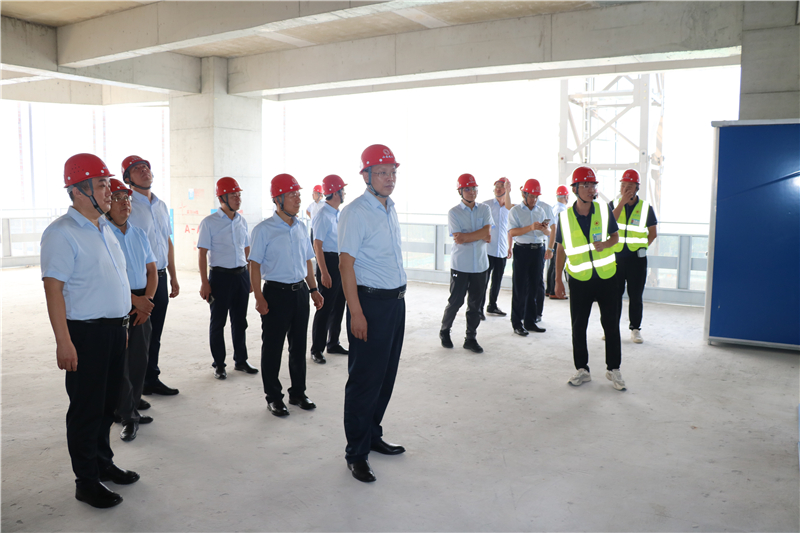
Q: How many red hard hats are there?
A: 14